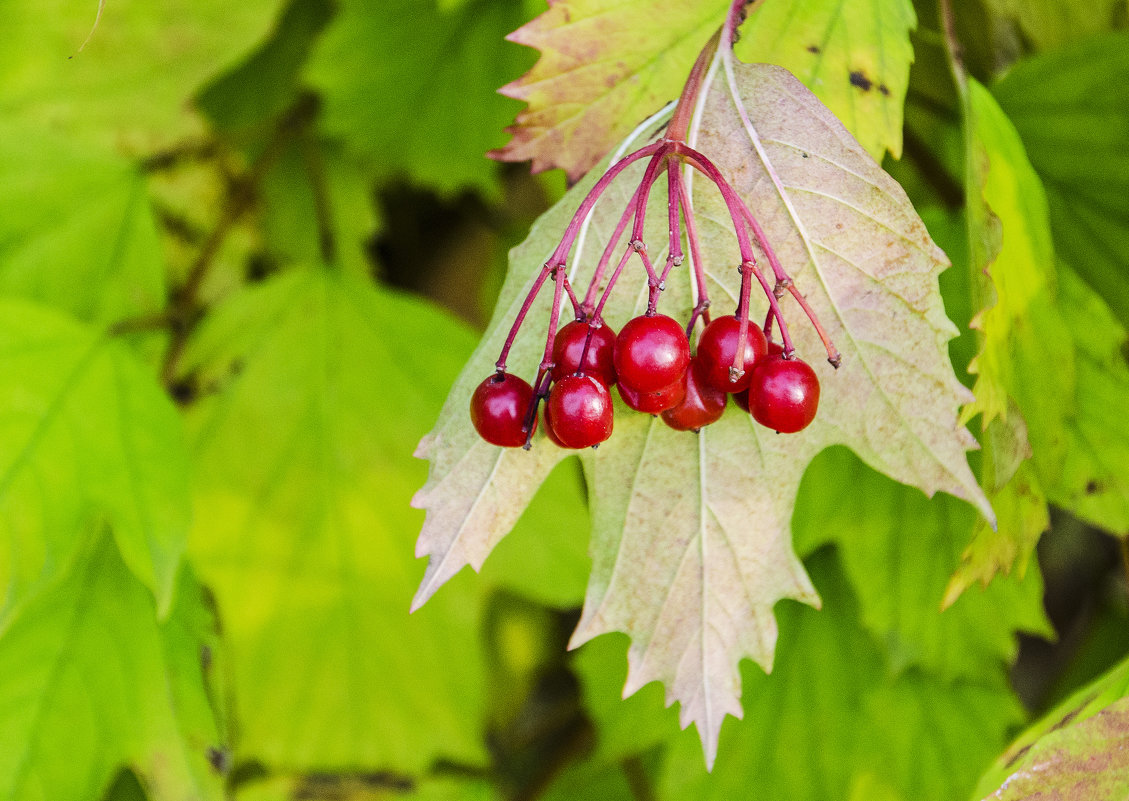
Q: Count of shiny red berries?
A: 10